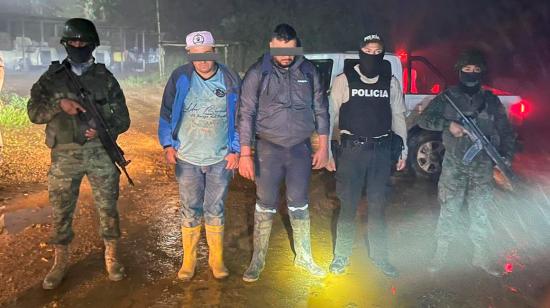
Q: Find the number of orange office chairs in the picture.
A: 0